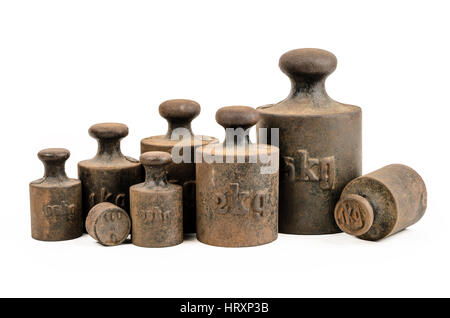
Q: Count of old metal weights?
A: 8